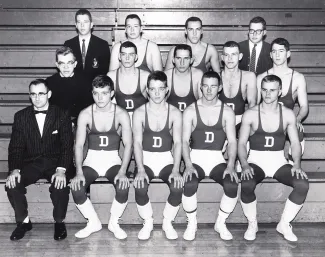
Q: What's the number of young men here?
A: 14